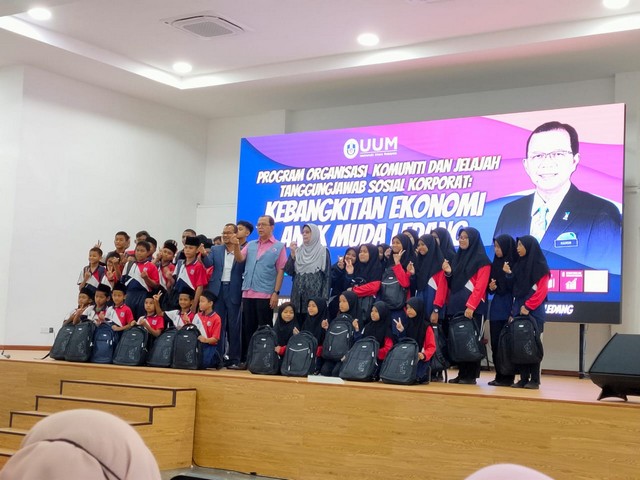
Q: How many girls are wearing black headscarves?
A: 15